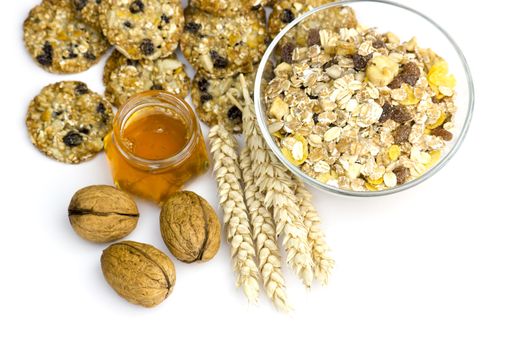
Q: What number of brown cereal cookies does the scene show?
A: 9